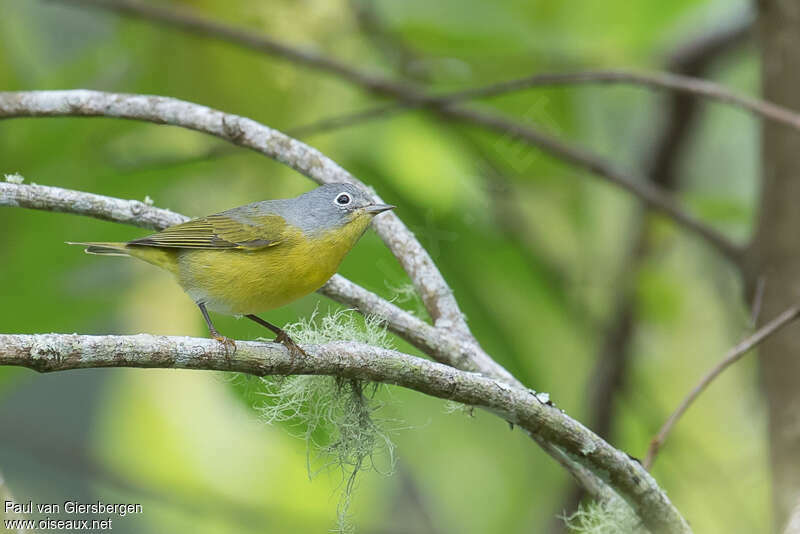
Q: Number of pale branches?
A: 3